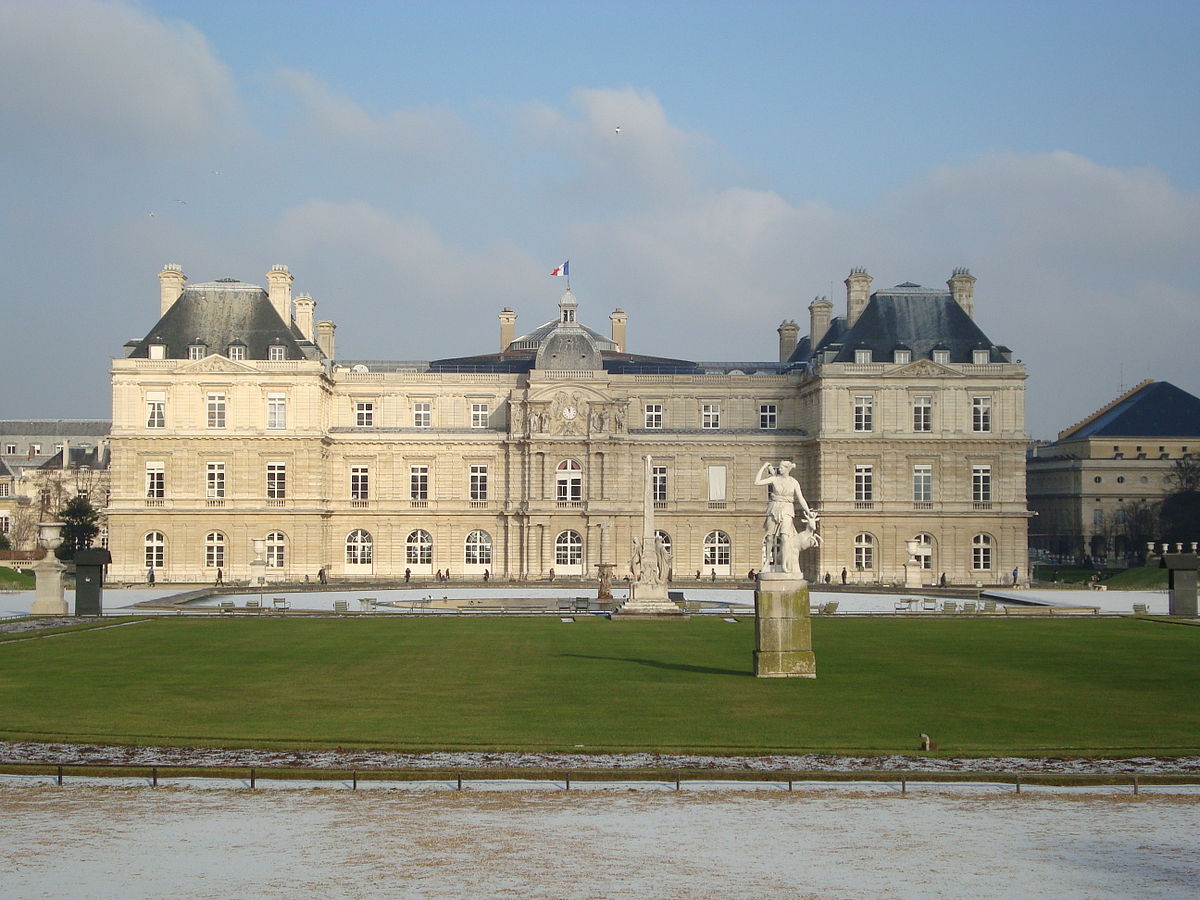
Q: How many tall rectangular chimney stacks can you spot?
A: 10